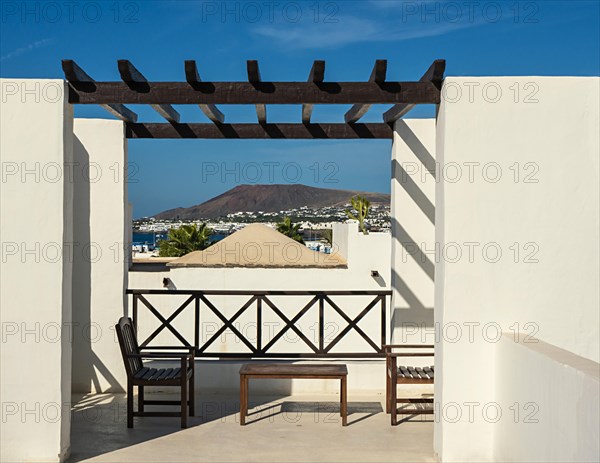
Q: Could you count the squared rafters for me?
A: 7